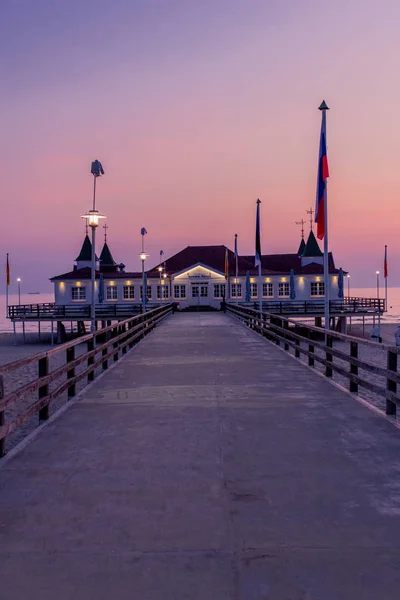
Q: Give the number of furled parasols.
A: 5